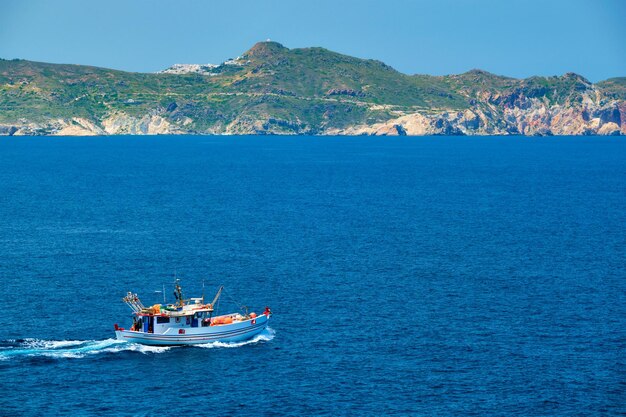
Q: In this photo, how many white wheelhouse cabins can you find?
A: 1